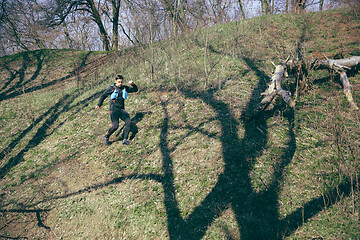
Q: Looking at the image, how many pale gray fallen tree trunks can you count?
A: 2